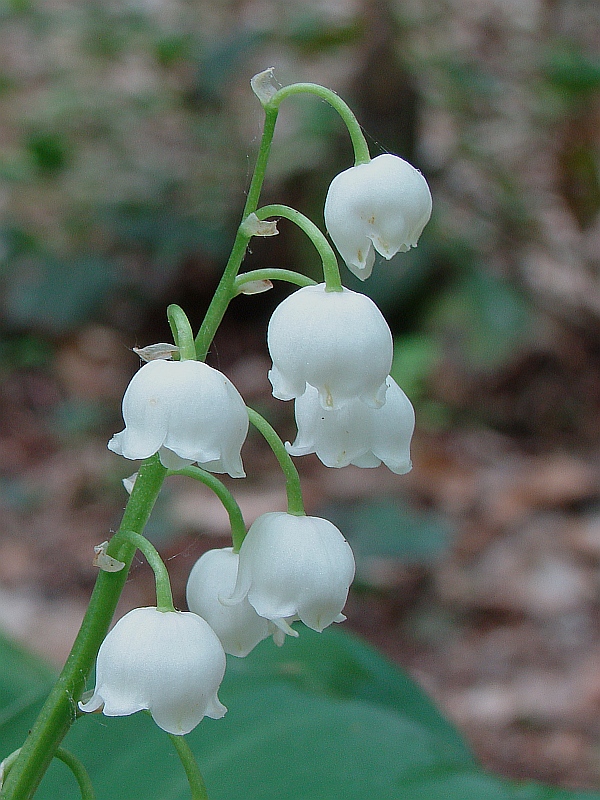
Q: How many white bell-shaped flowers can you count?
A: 7